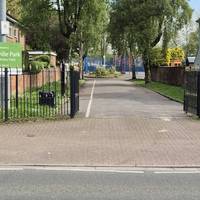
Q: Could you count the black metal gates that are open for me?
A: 2